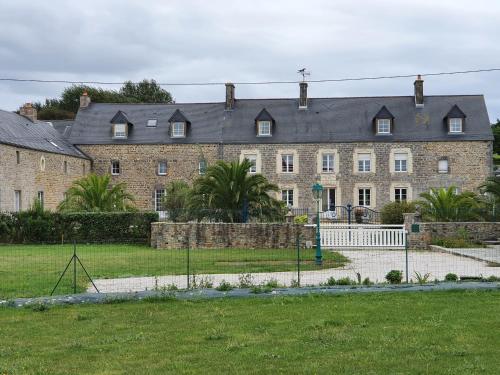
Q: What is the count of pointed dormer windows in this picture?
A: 5